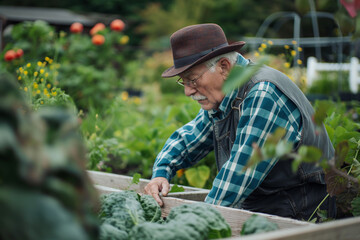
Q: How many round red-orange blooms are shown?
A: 6